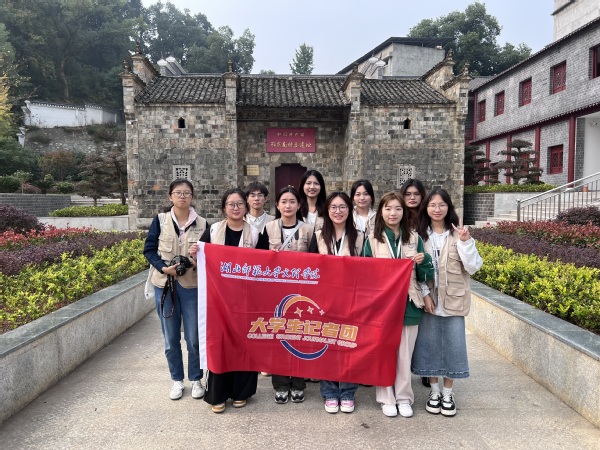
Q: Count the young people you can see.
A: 10